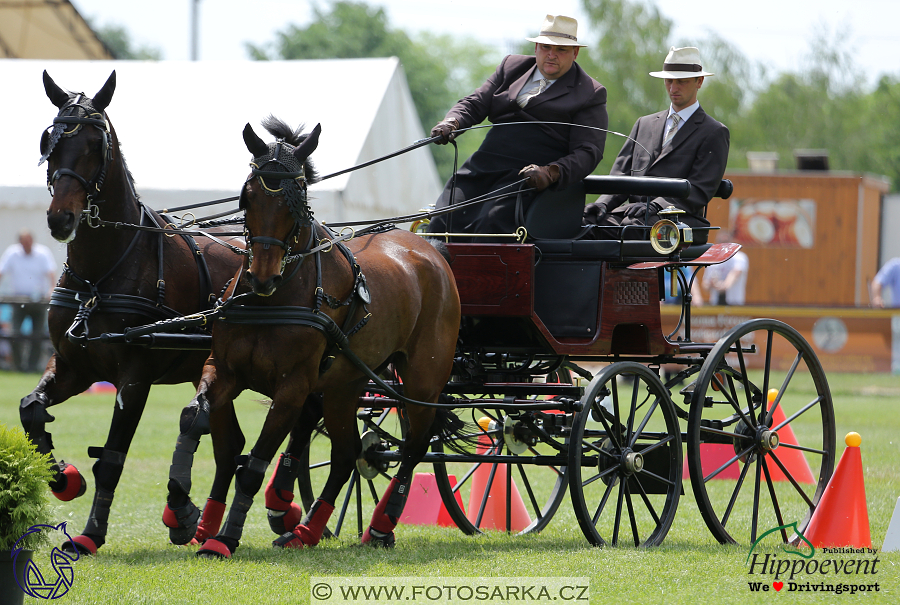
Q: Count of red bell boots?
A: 8